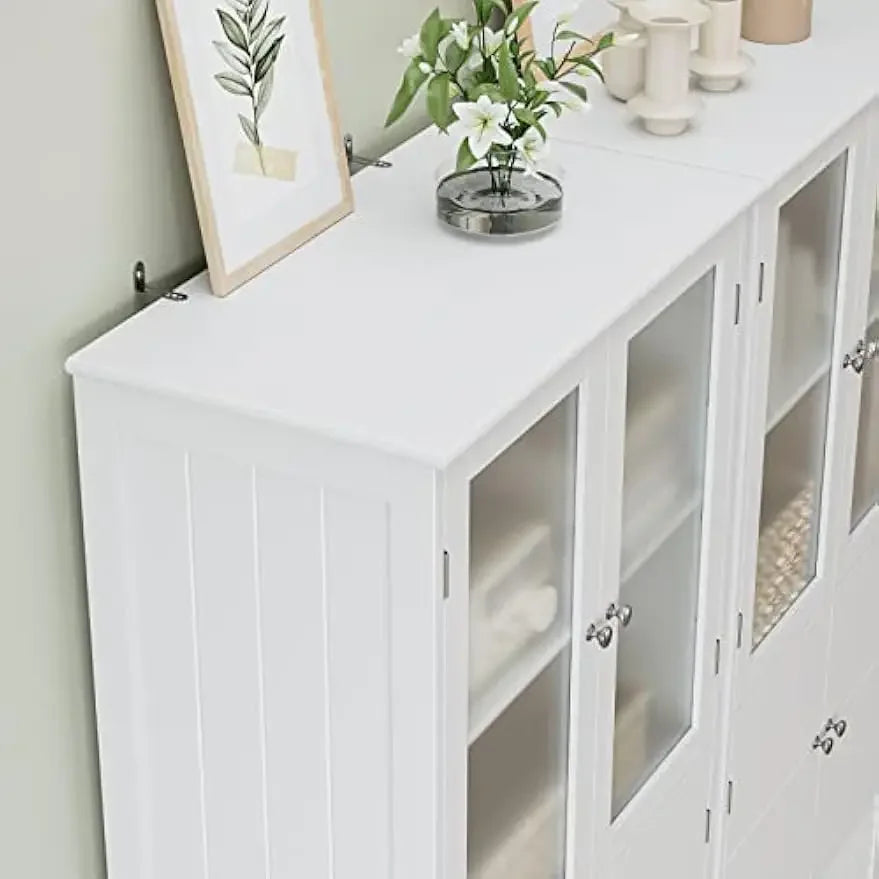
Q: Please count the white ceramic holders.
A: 3